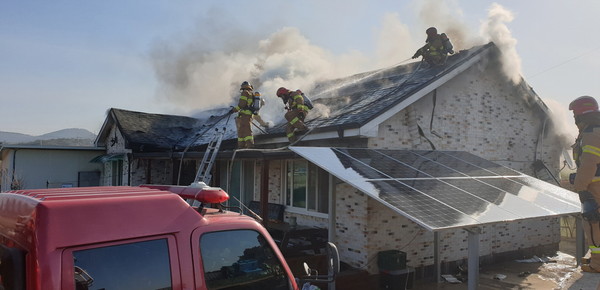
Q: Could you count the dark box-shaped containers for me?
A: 2